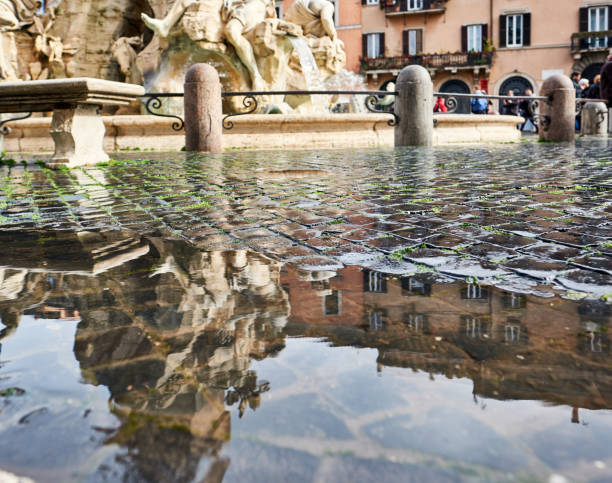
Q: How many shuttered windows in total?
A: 7